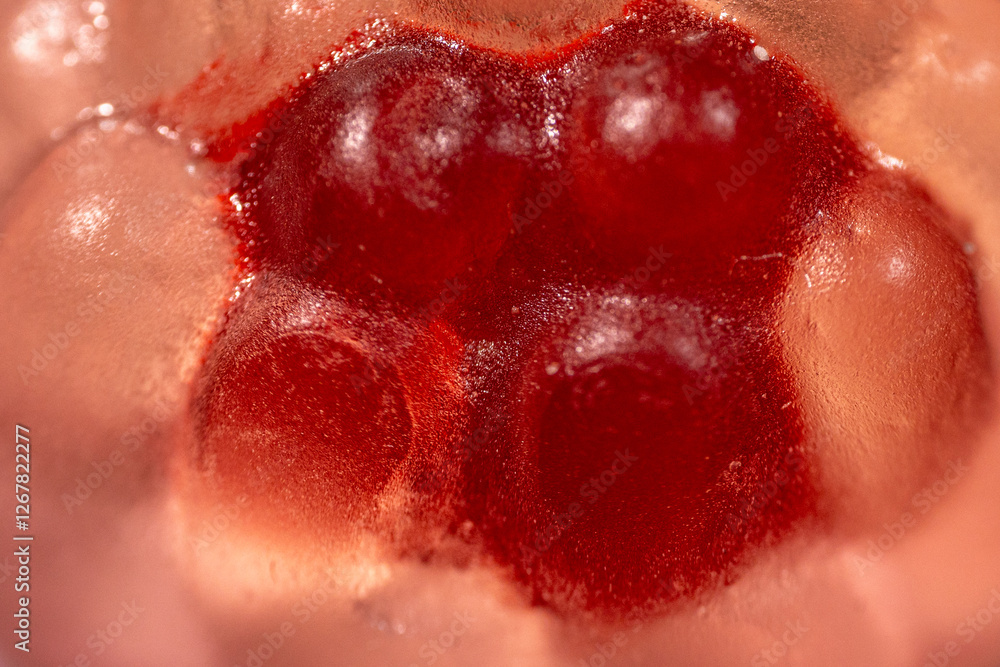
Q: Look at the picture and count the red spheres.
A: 4